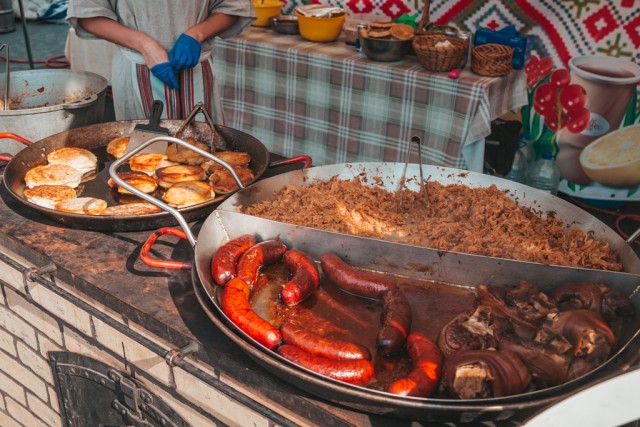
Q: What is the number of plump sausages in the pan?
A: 9